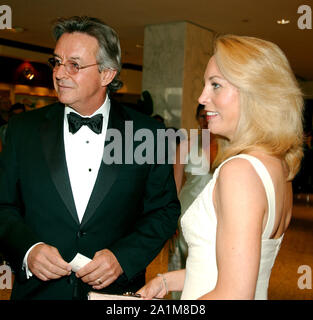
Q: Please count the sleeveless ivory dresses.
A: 1